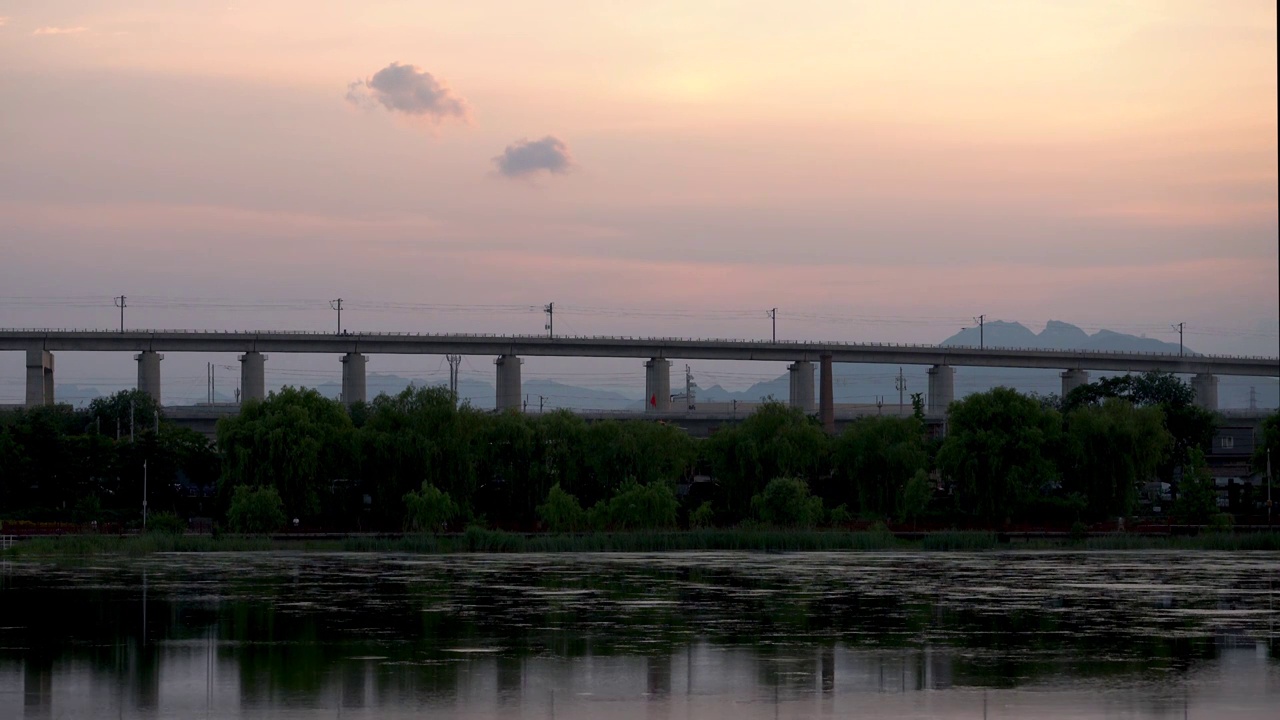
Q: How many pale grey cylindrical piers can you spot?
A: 9